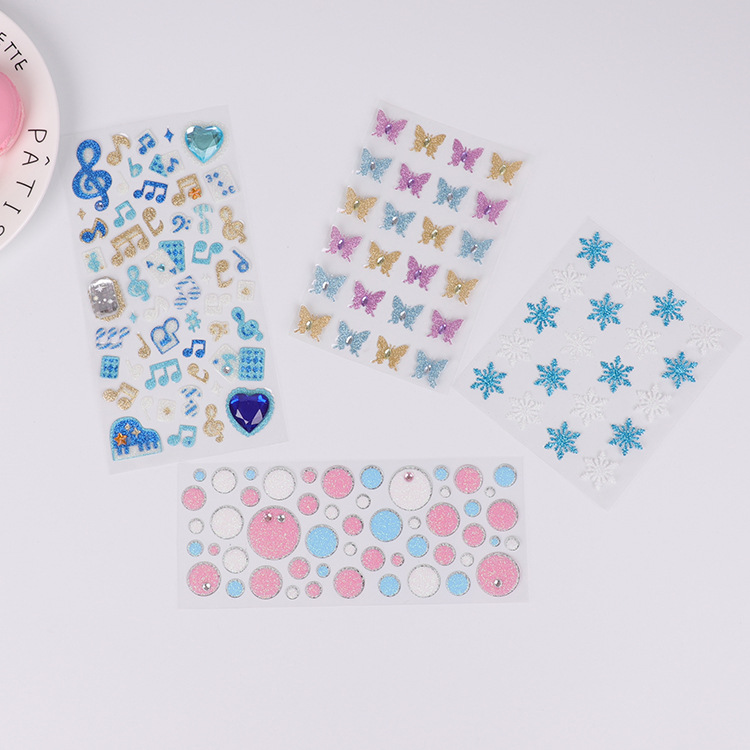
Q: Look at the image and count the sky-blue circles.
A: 15